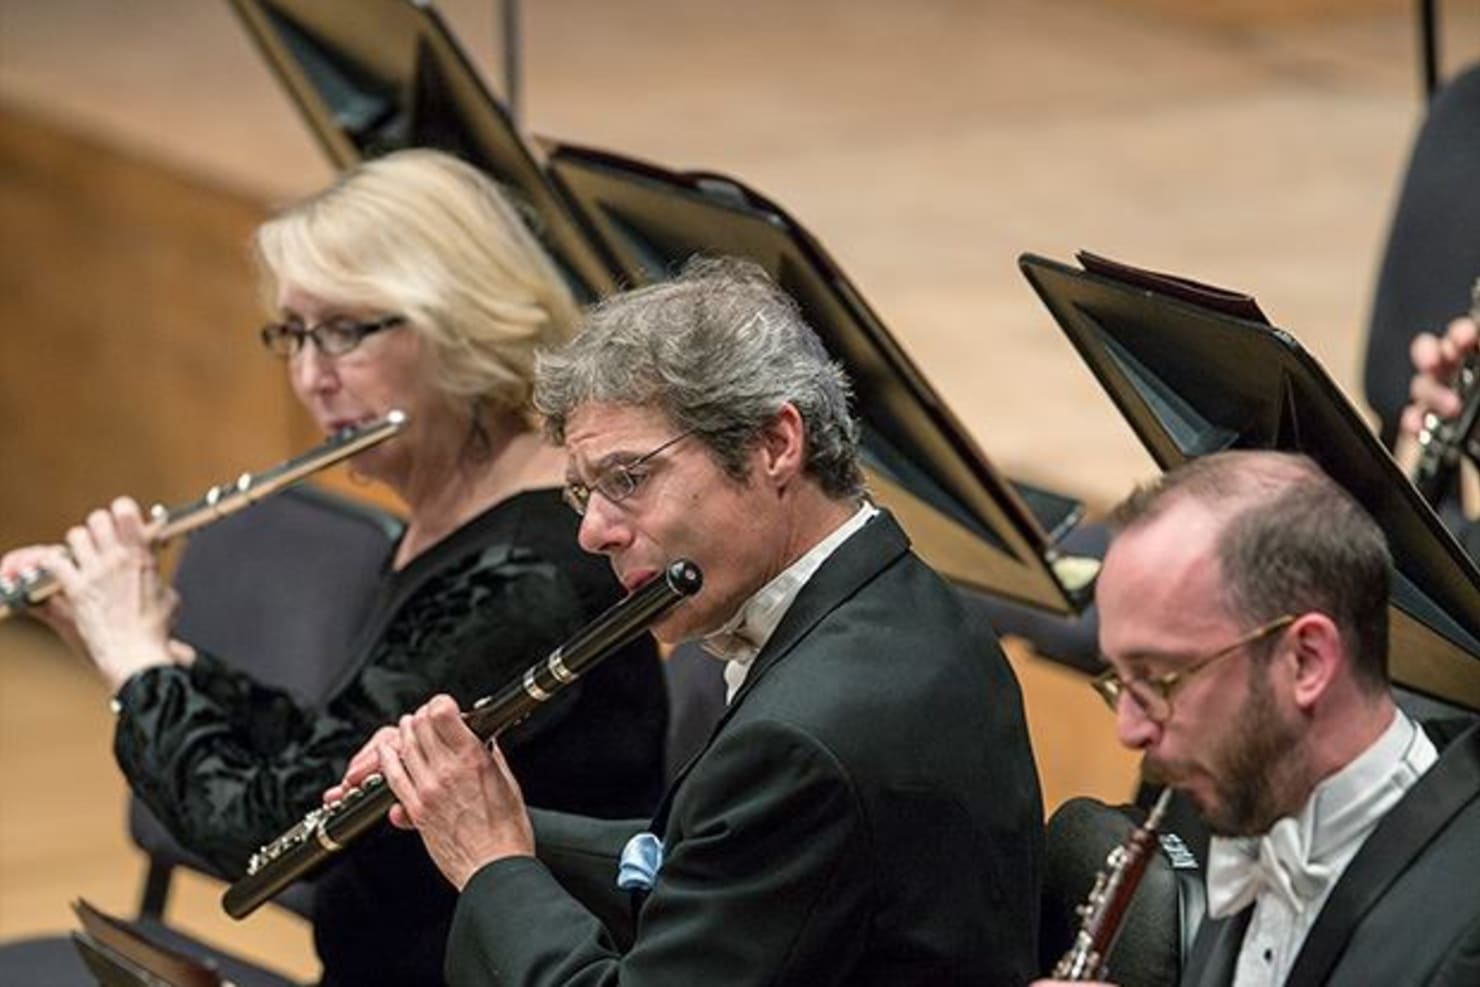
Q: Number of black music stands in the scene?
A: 3